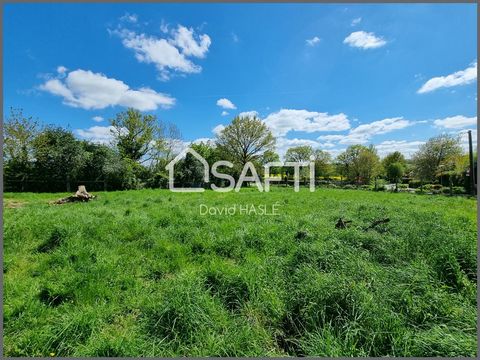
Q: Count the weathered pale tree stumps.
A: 1